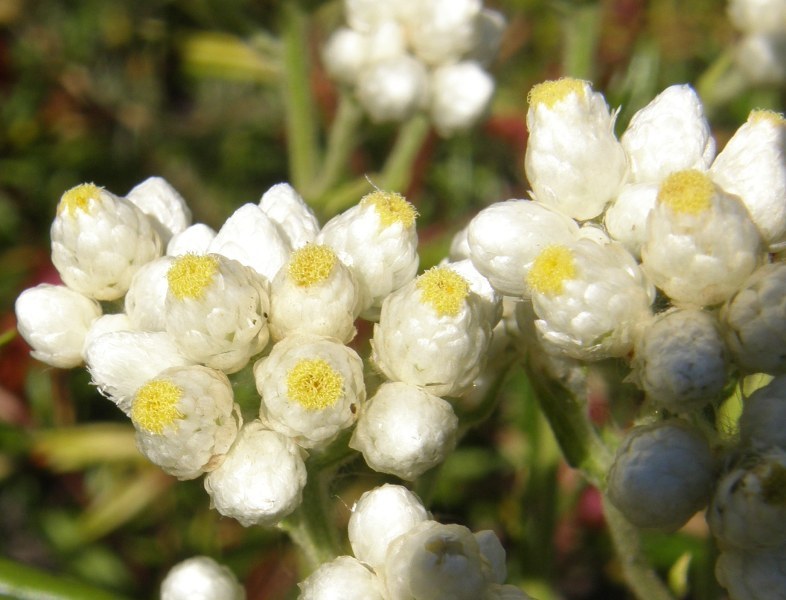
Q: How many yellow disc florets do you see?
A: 11